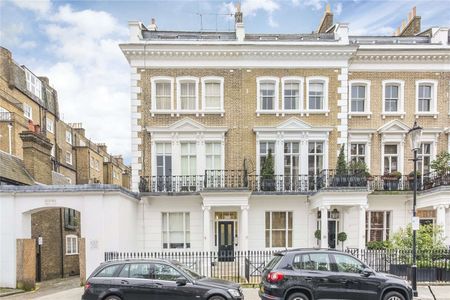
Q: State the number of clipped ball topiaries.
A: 2